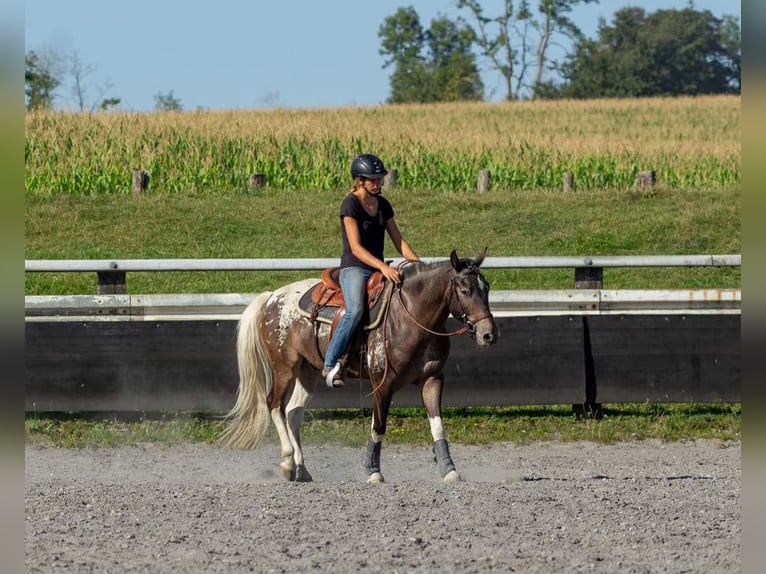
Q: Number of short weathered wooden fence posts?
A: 6